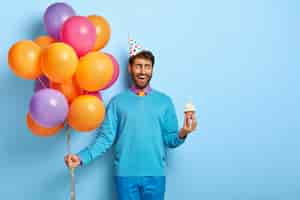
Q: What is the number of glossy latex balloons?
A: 14